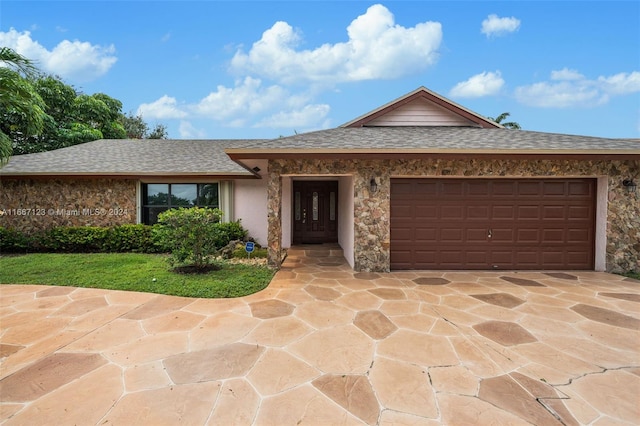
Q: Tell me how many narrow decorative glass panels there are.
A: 3